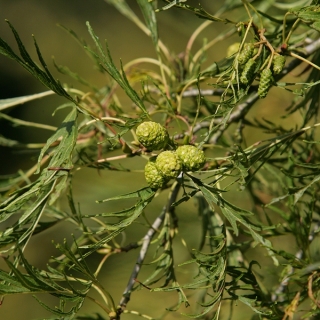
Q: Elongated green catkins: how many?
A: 4